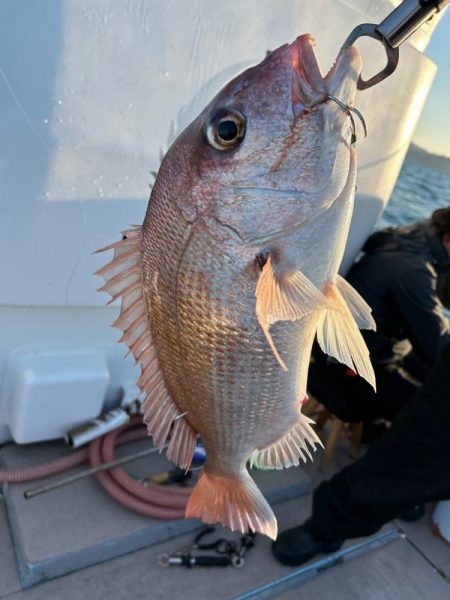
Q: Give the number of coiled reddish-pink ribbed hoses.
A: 1